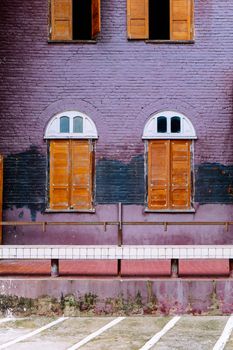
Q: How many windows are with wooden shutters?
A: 4